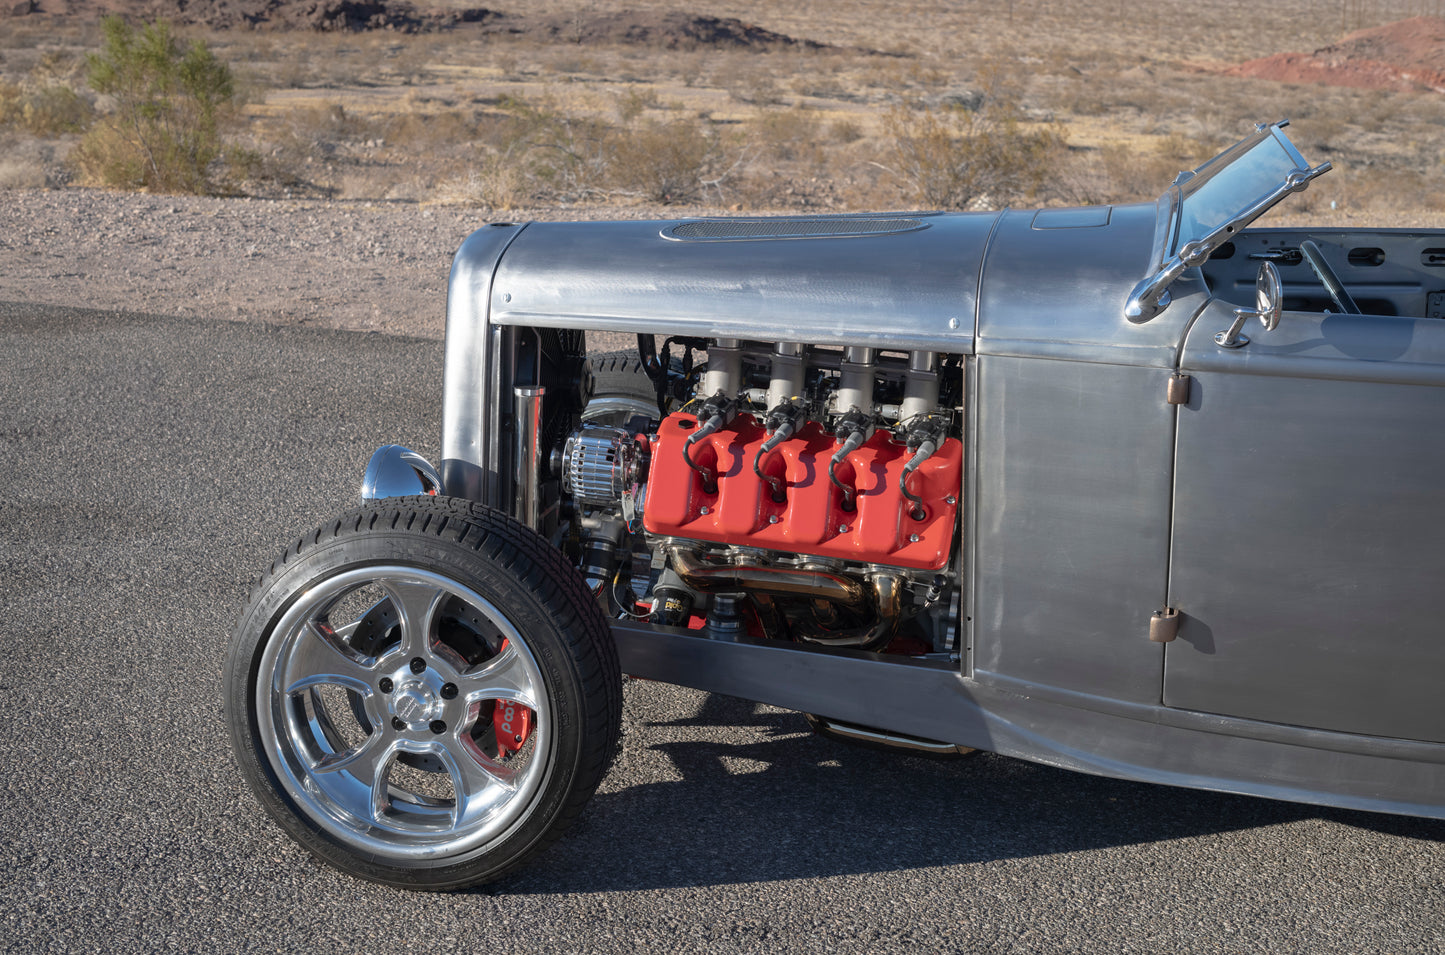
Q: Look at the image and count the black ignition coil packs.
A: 4